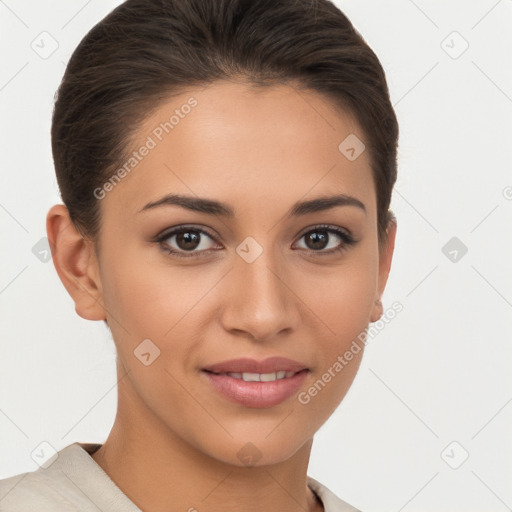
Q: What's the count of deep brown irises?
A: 2